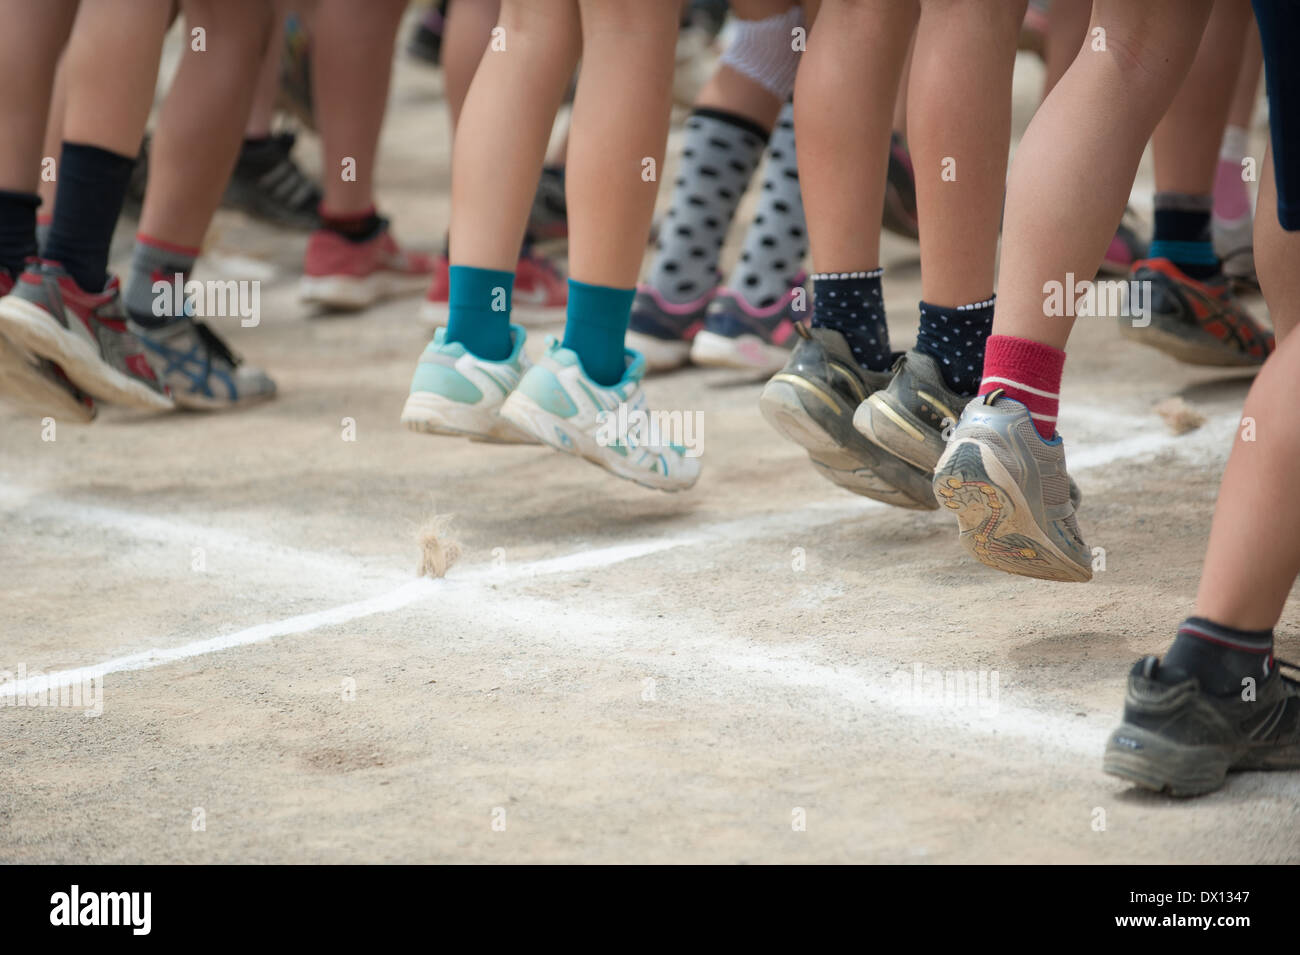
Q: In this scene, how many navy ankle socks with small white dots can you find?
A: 2